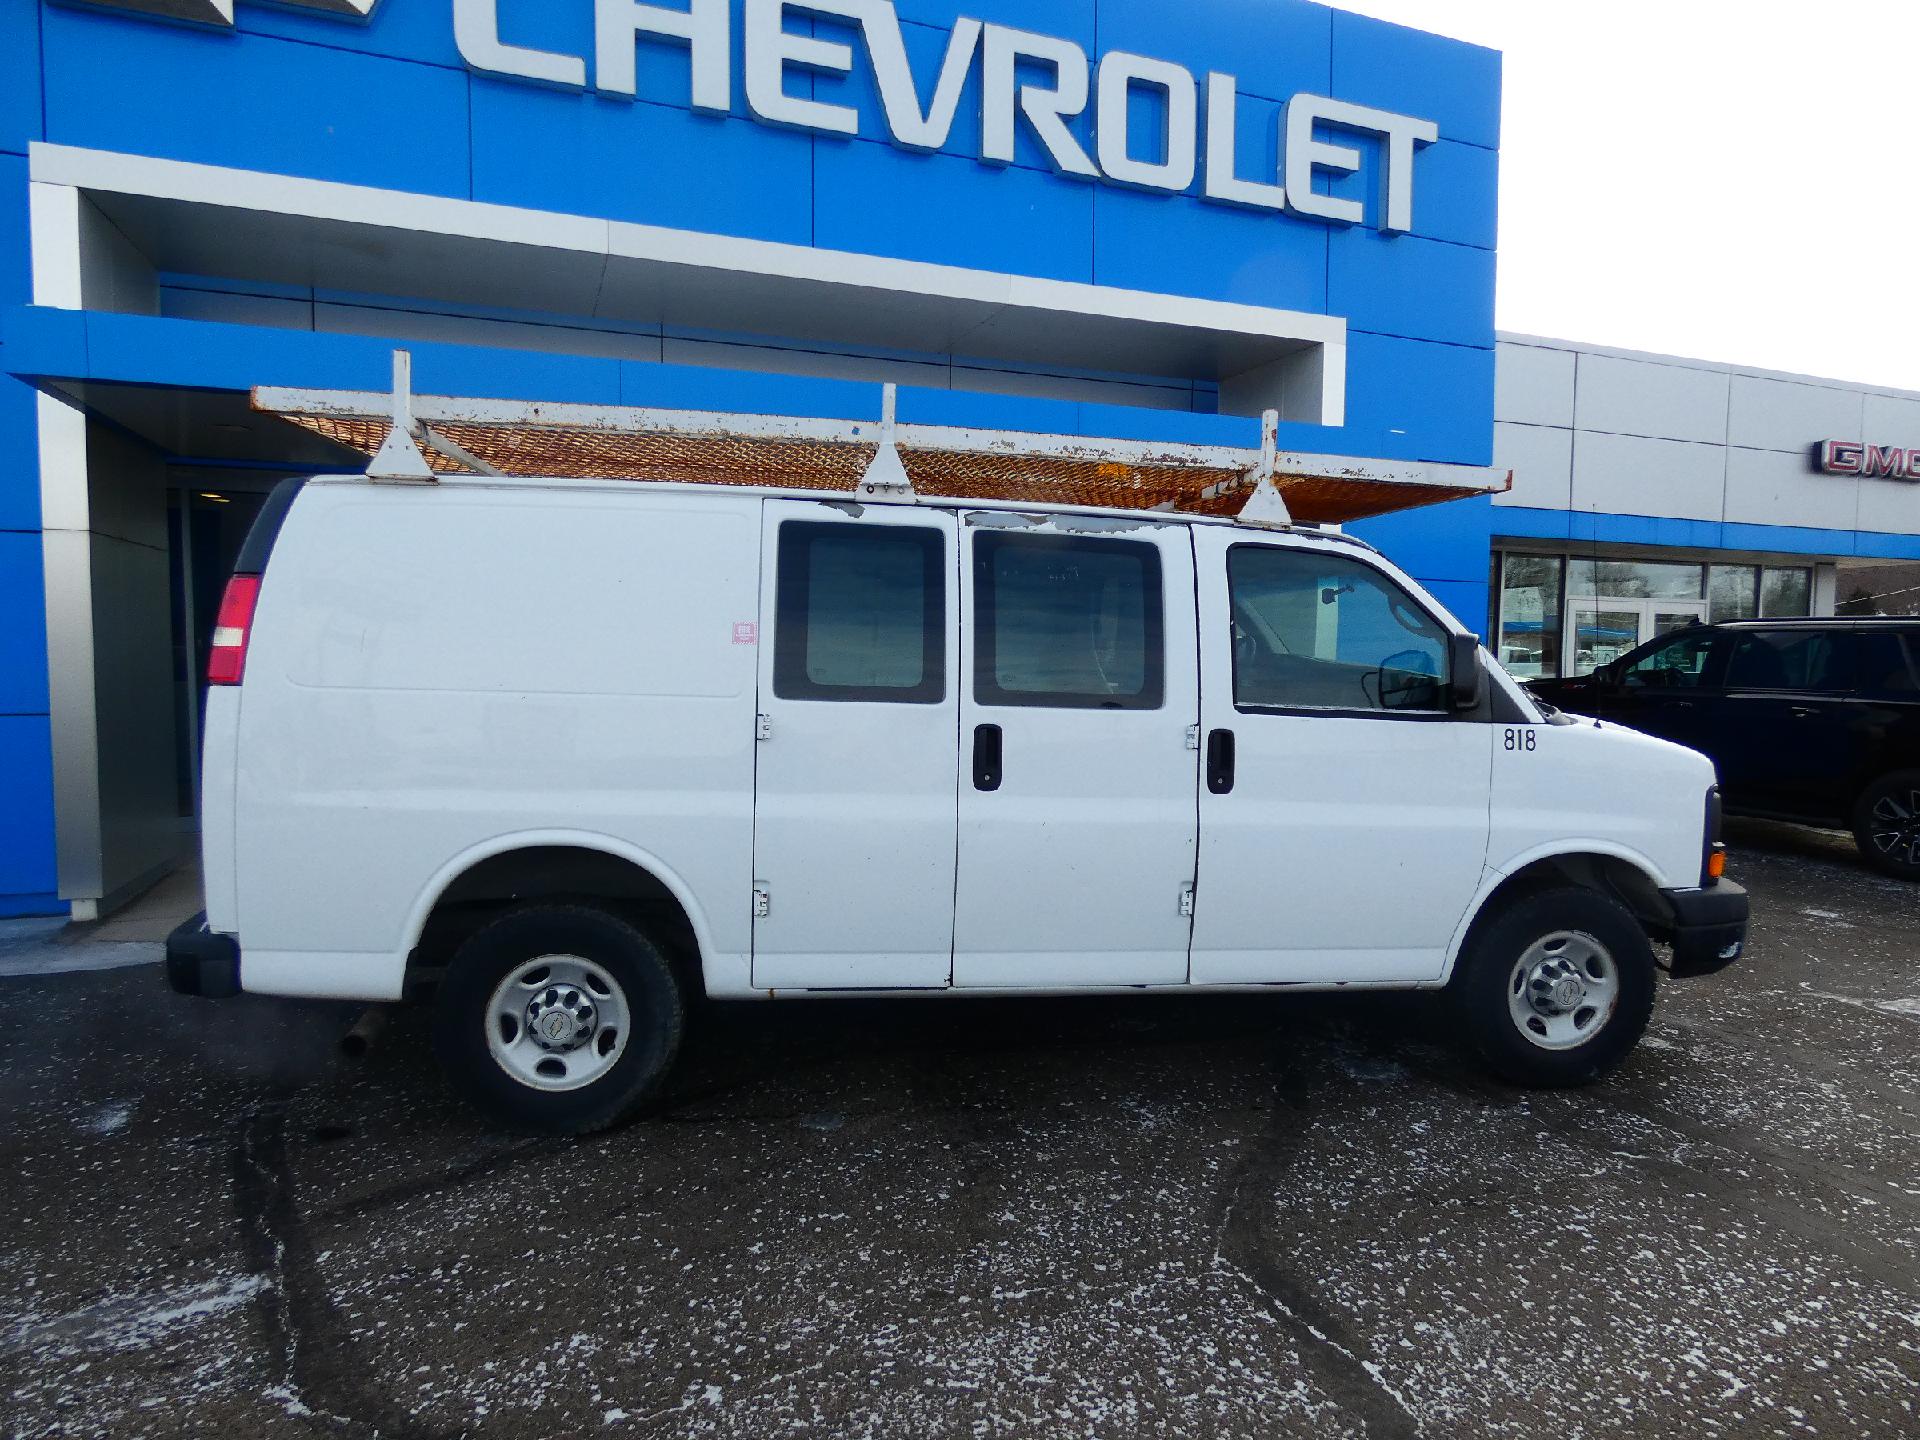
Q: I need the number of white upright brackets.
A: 3